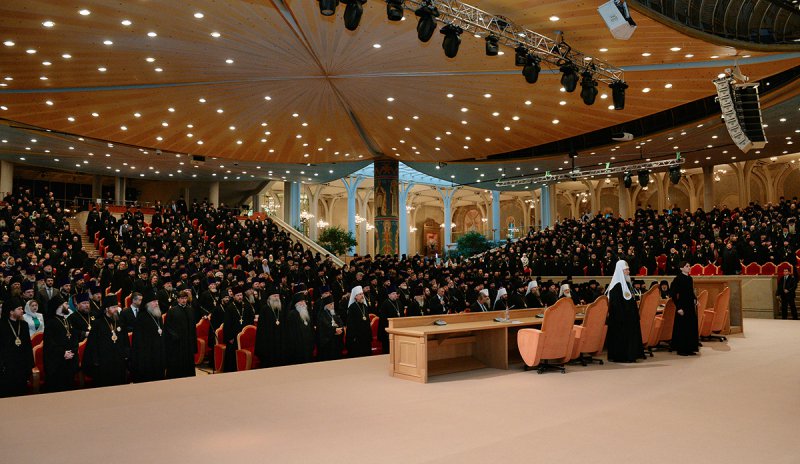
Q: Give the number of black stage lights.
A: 14